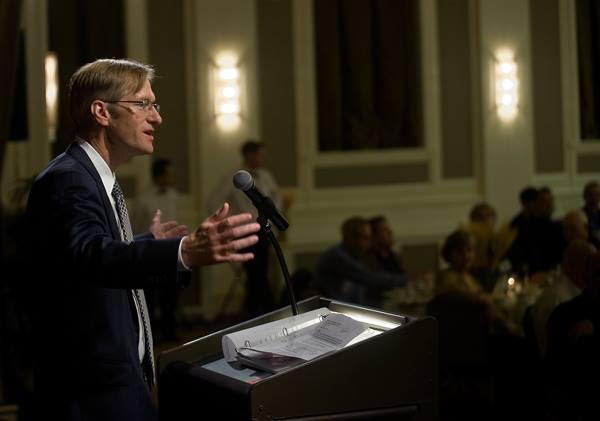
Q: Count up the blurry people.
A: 11